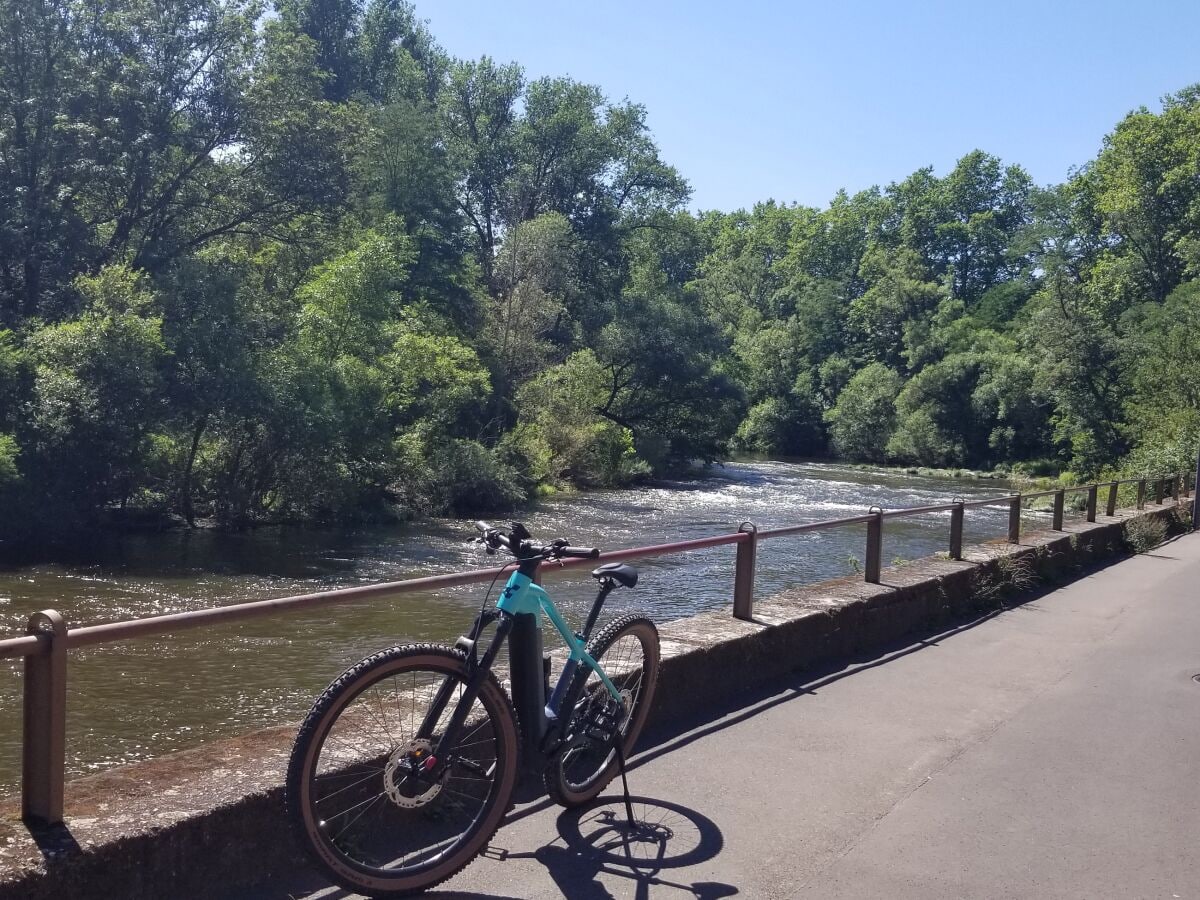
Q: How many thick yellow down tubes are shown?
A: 0